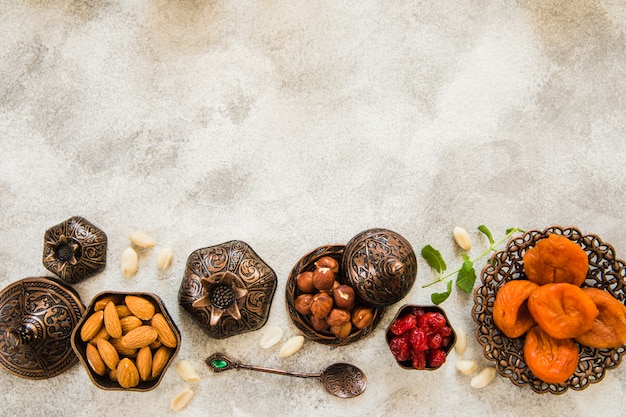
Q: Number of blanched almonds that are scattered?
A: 11